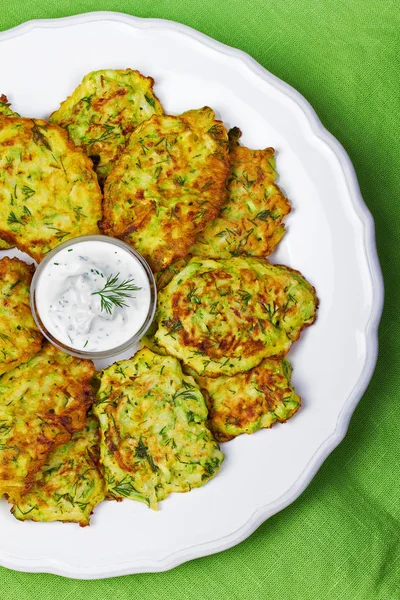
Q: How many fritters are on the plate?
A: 11